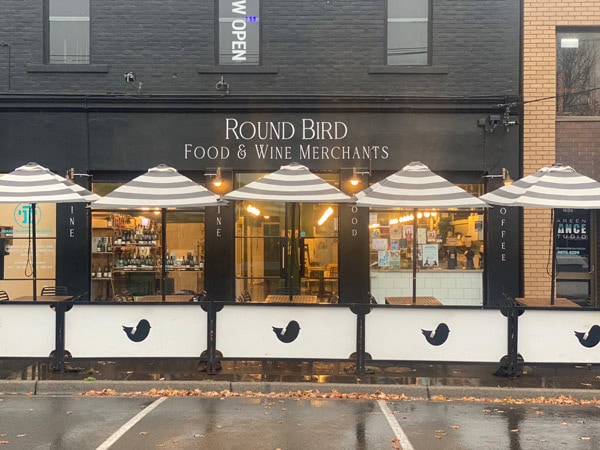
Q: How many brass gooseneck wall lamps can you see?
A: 4